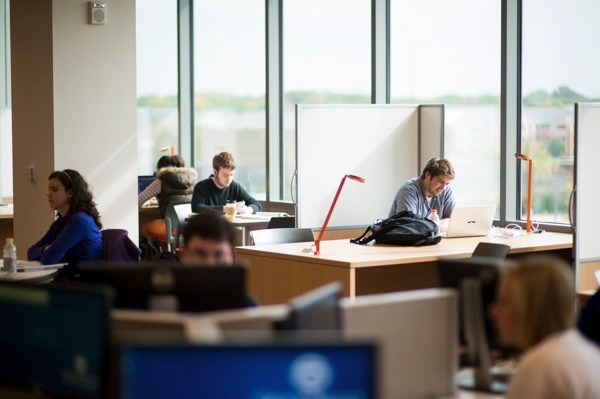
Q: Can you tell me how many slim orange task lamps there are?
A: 3